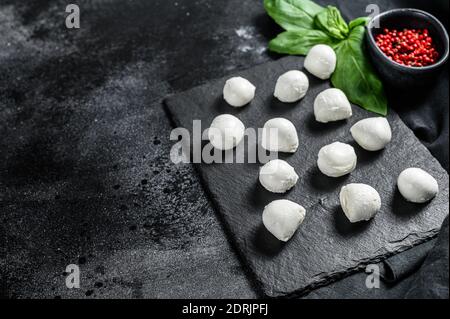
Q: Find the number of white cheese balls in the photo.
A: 12